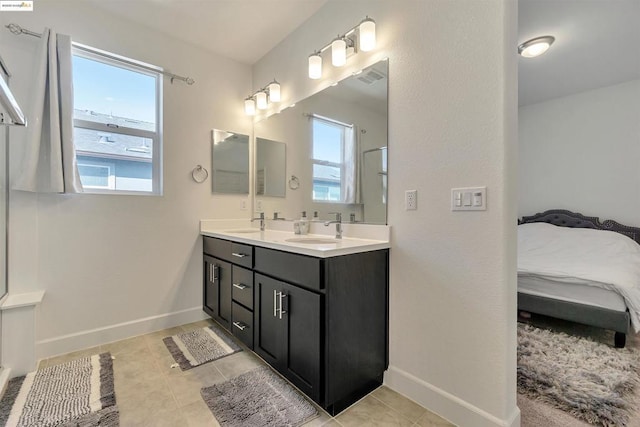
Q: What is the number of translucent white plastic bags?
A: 0